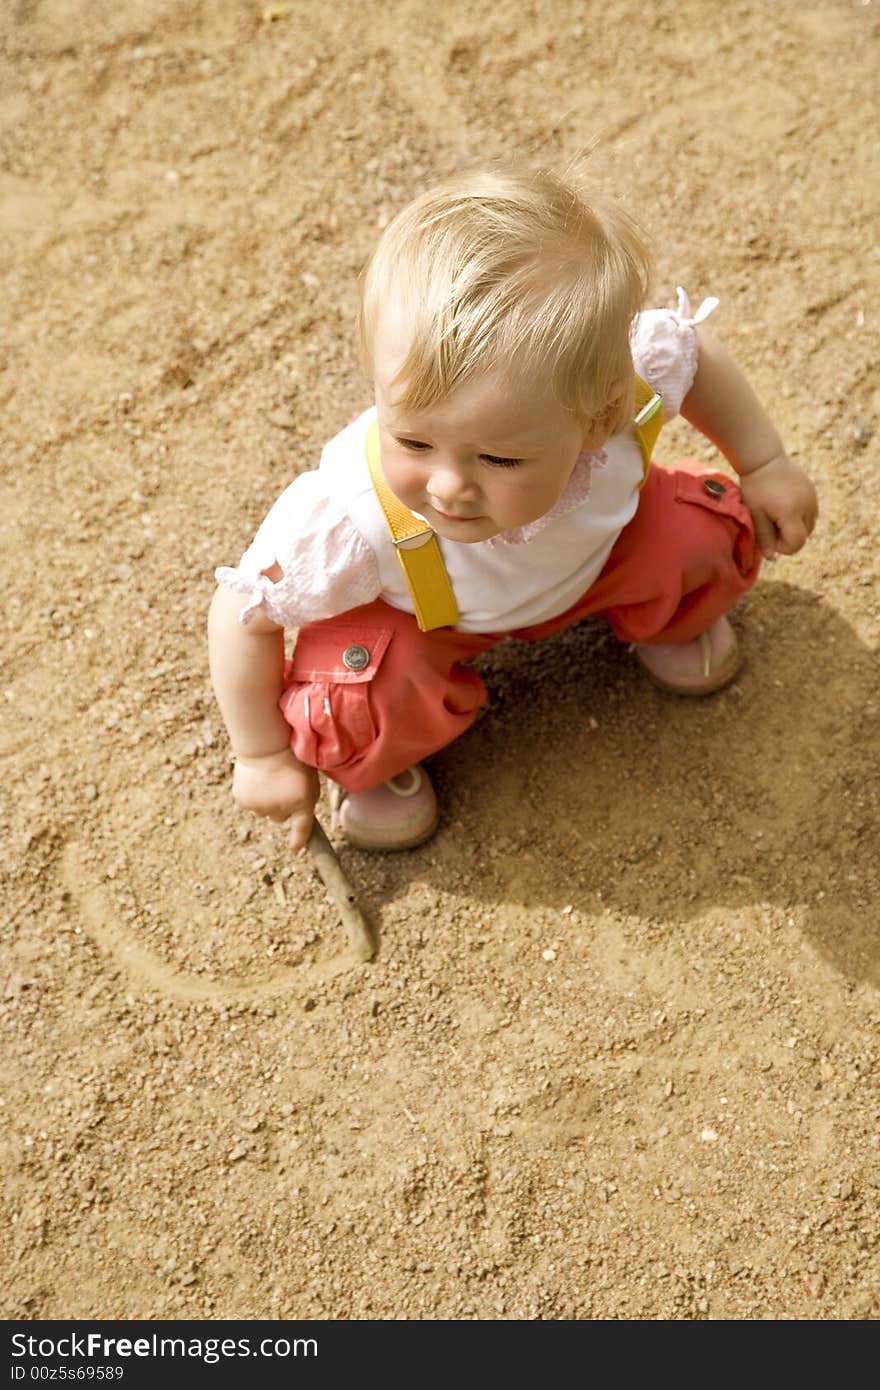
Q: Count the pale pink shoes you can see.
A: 2